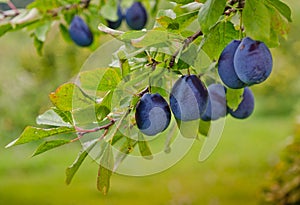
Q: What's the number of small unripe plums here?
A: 0